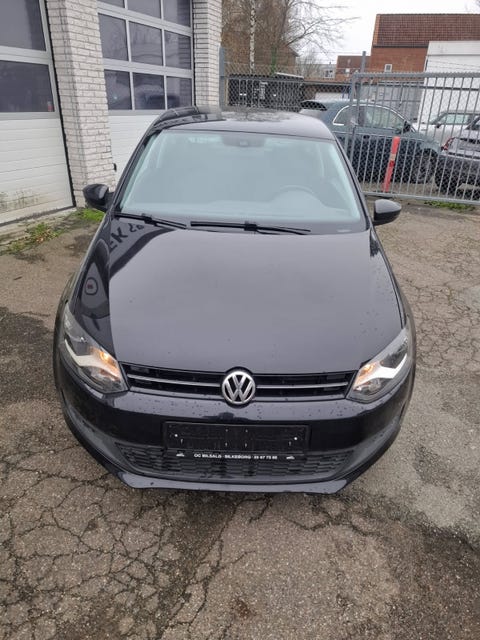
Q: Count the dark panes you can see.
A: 11